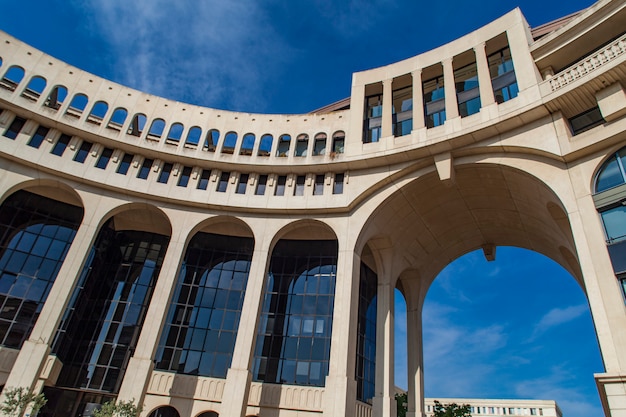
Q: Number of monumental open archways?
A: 1